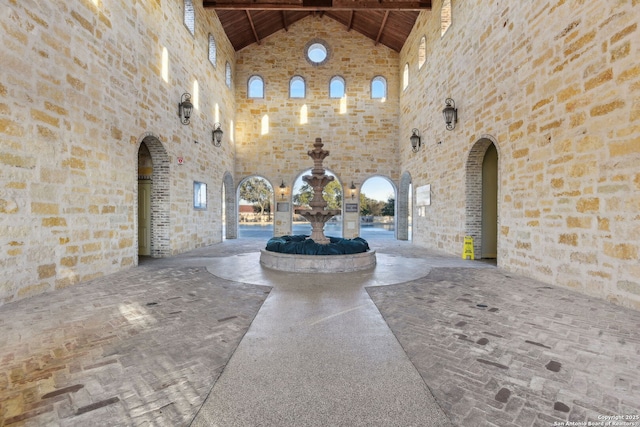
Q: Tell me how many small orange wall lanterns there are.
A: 2